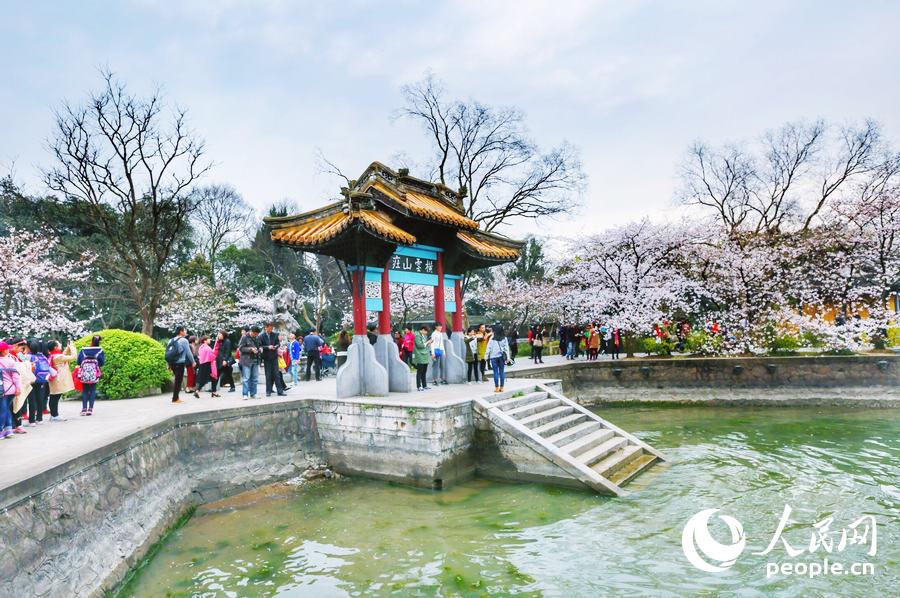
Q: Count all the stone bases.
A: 4